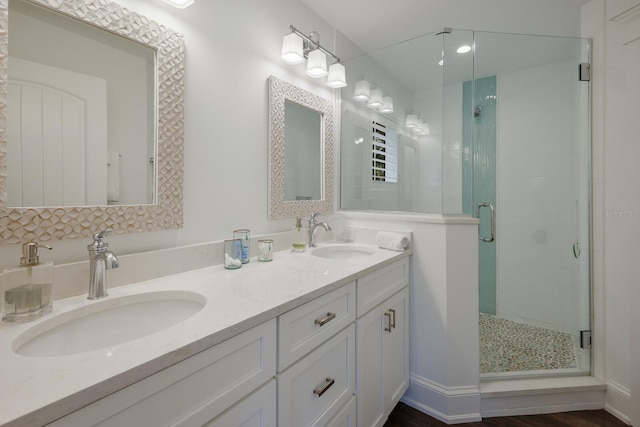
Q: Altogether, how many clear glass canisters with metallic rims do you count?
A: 3